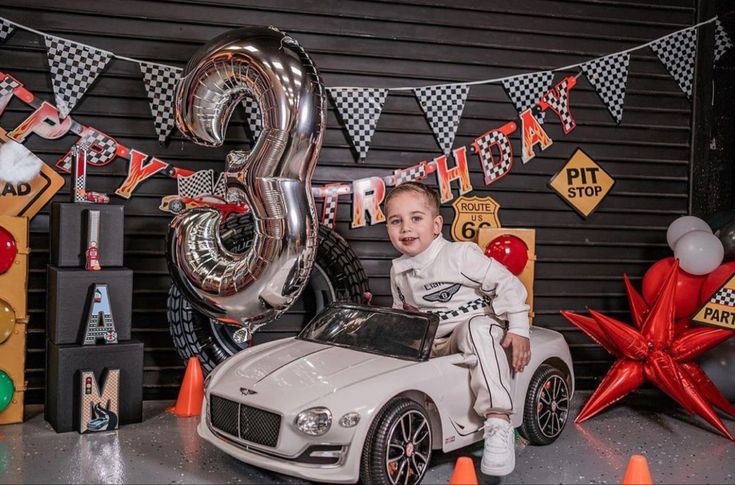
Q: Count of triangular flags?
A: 10